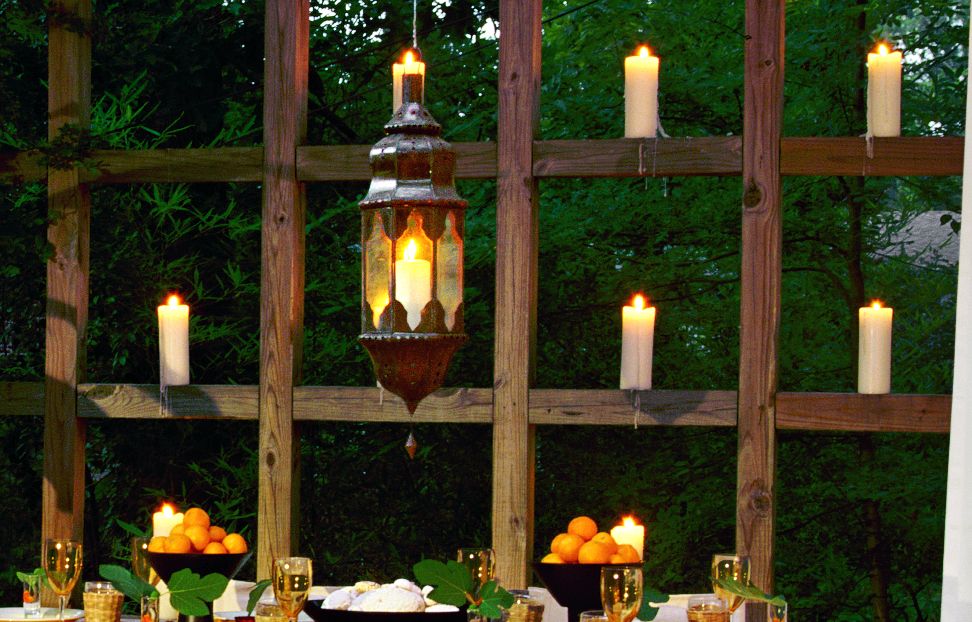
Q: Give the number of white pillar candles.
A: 9